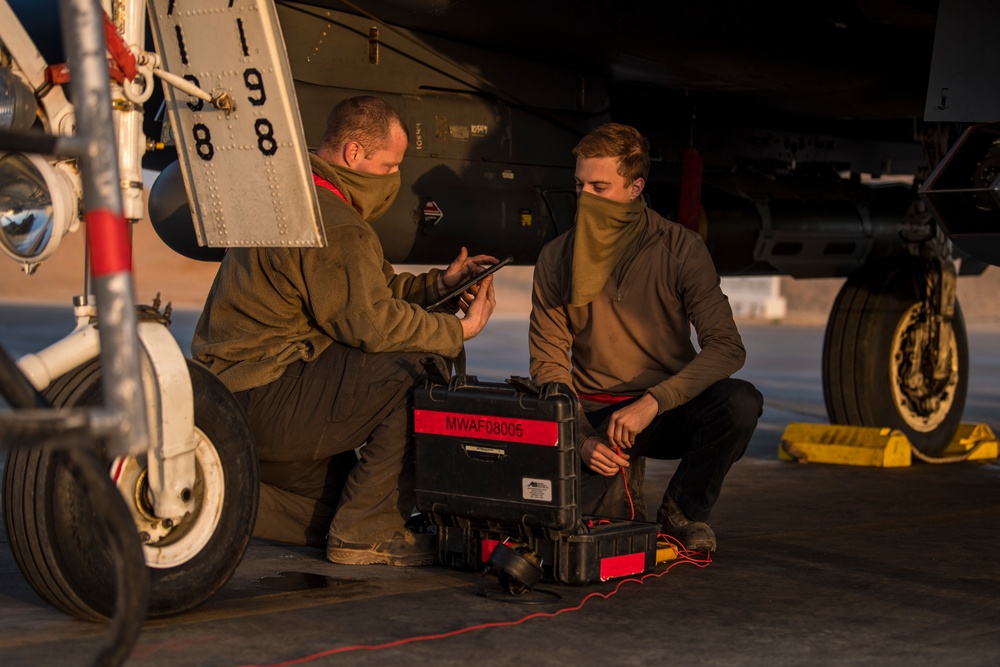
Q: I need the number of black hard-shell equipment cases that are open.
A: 1